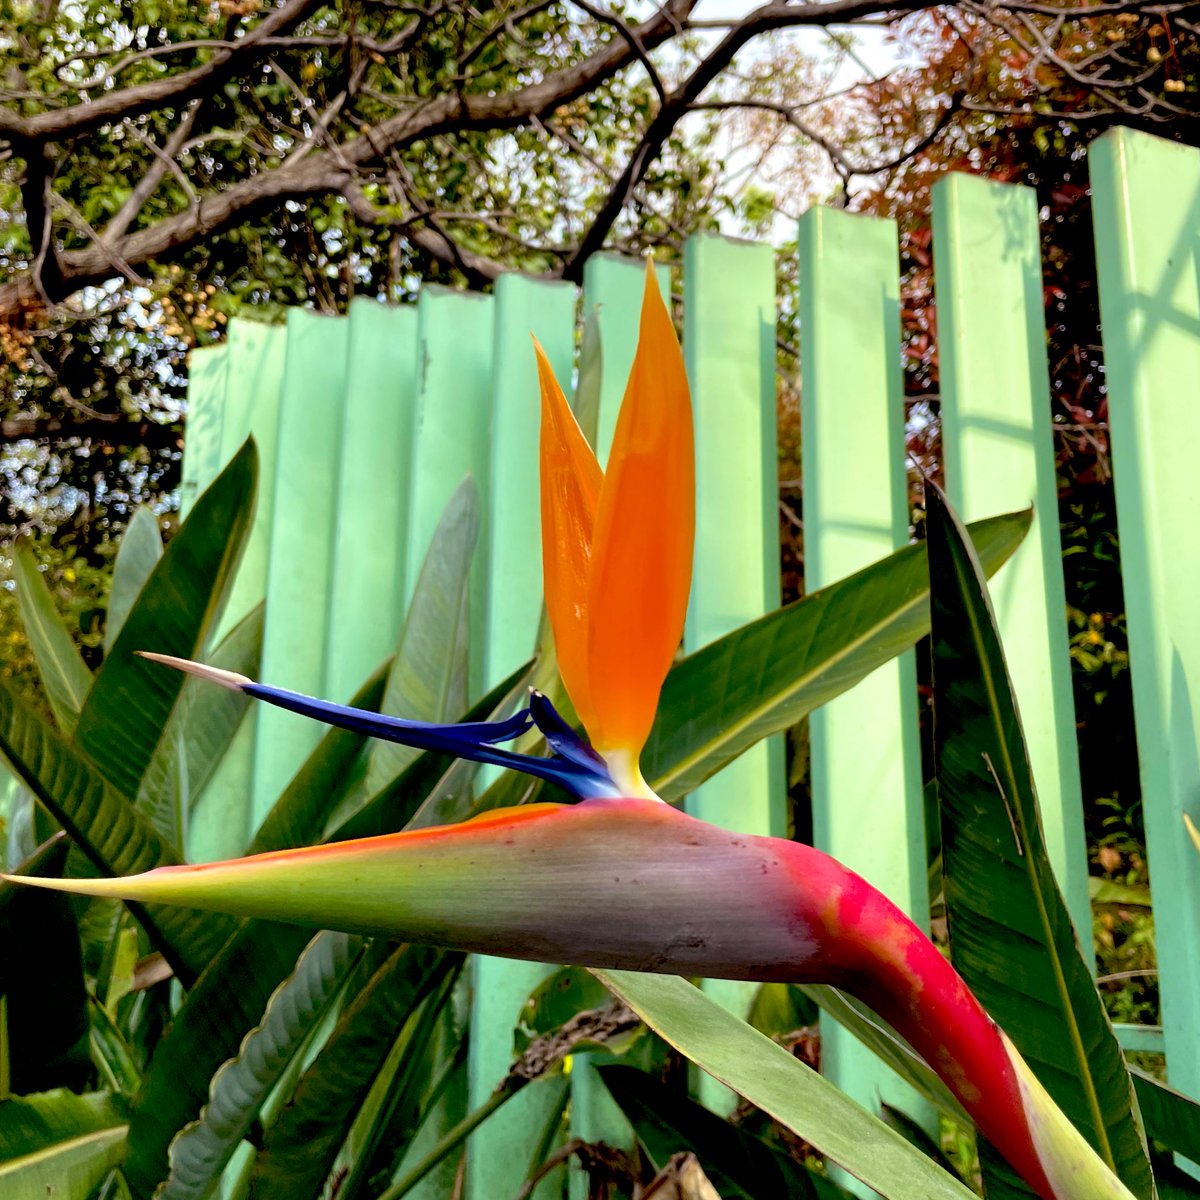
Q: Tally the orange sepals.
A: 2